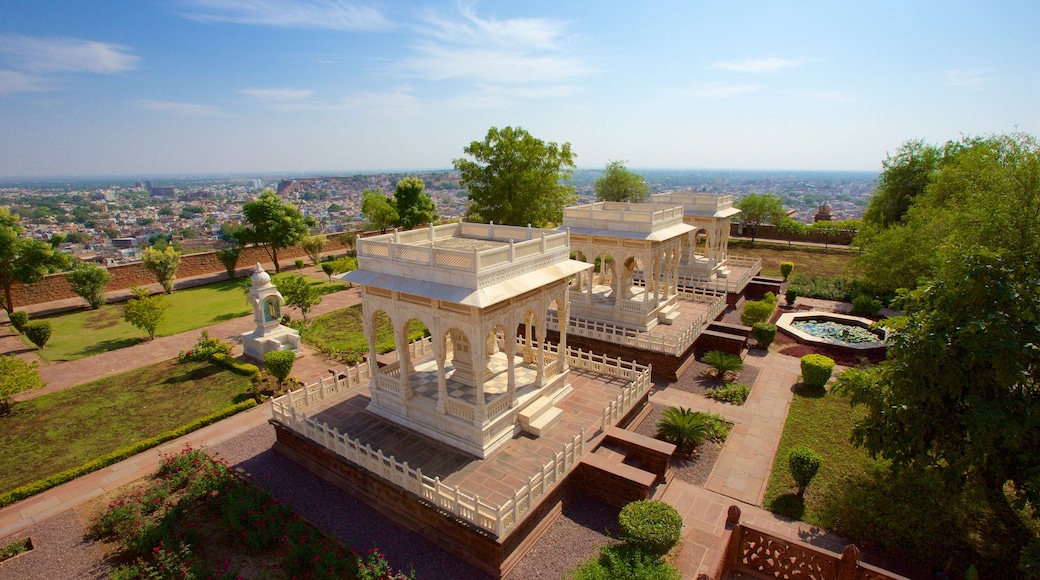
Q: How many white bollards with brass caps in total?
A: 0